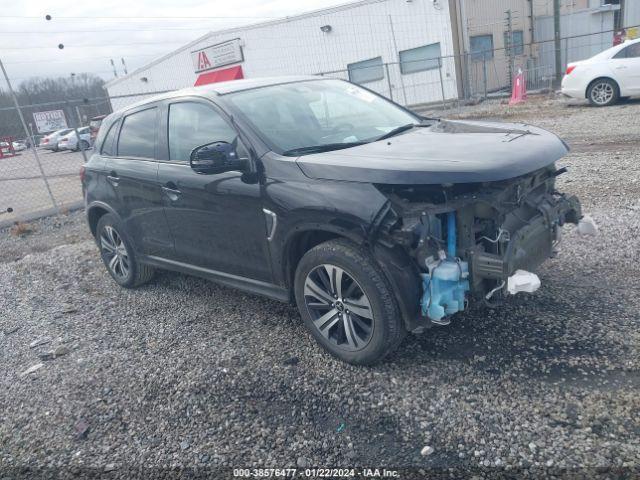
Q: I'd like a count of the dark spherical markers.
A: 2